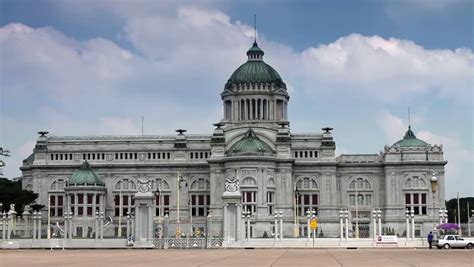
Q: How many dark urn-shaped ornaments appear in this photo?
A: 5